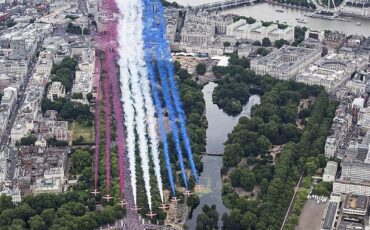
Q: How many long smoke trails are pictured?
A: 9